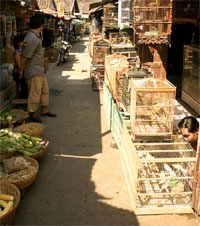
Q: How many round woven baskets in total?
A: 5